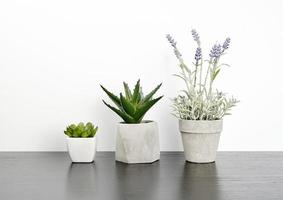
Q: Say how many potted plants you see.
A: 3